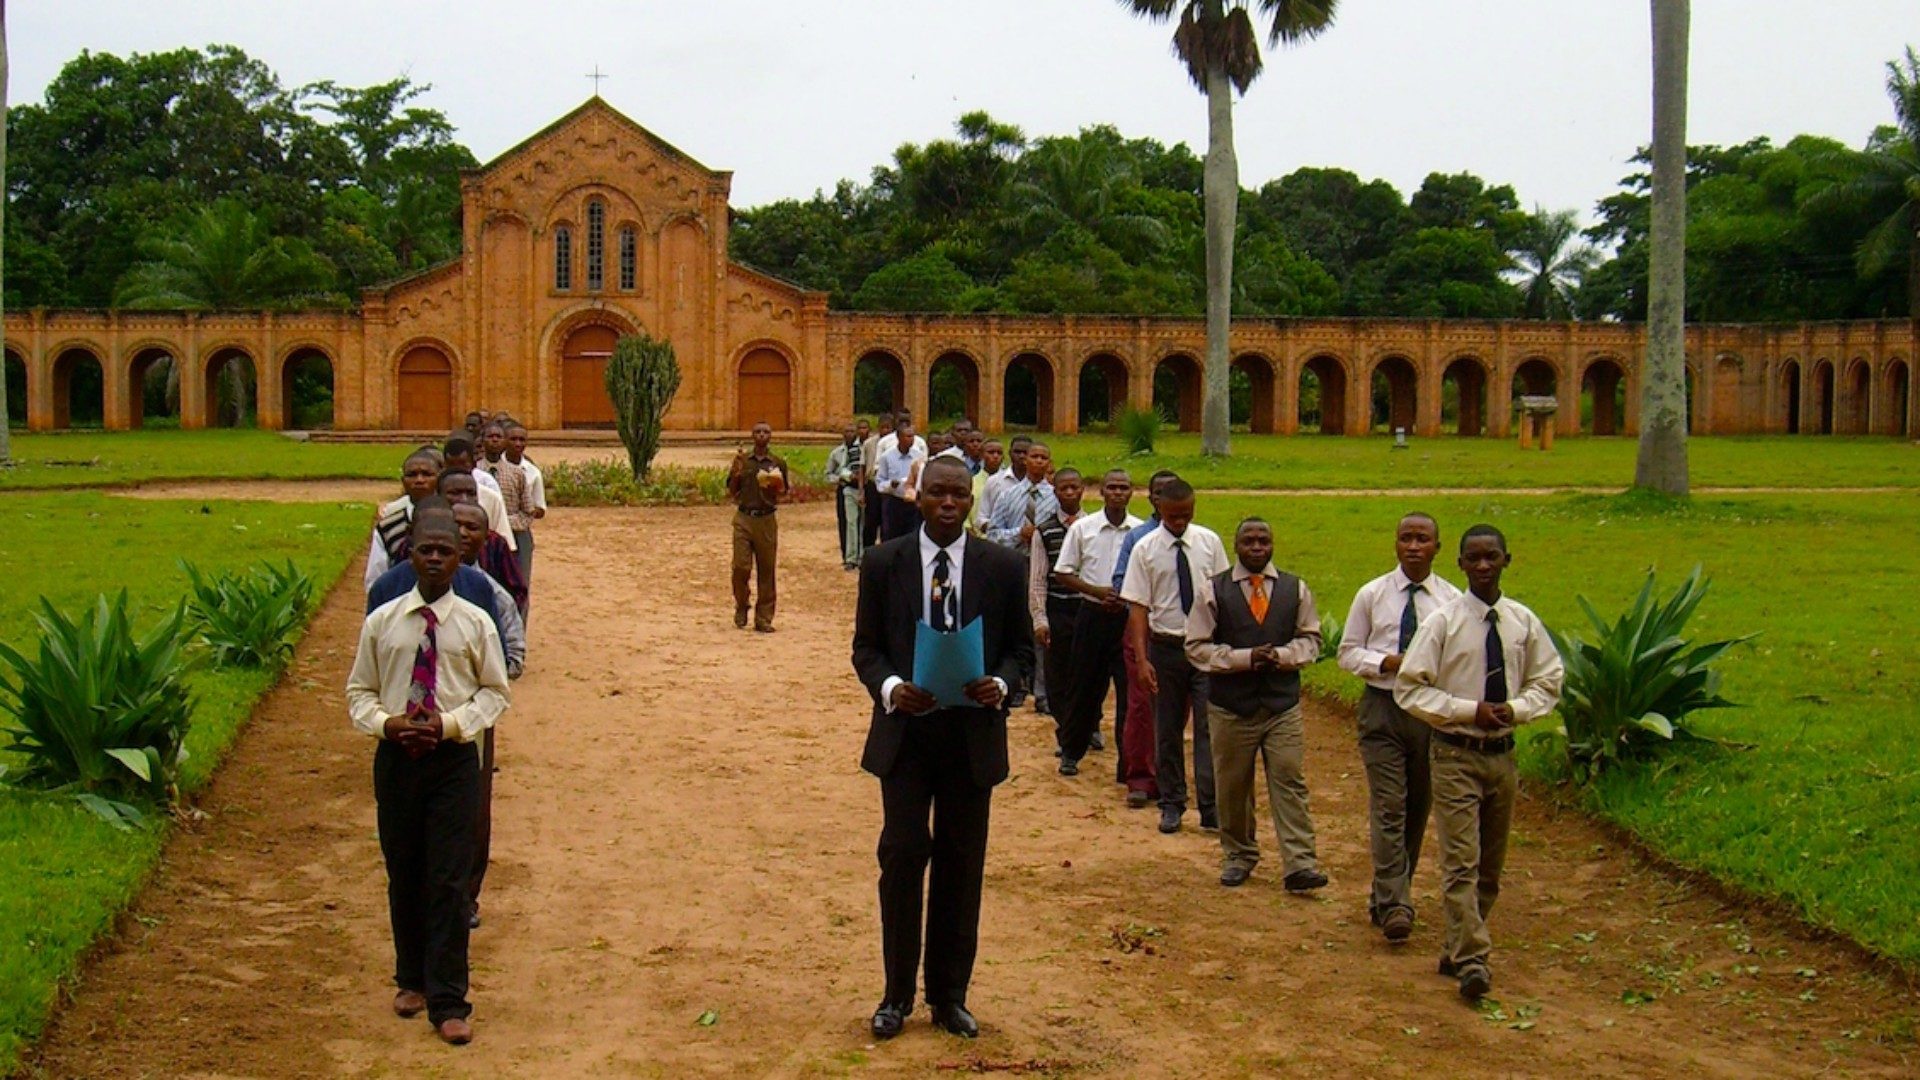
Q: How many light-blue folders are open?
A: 1